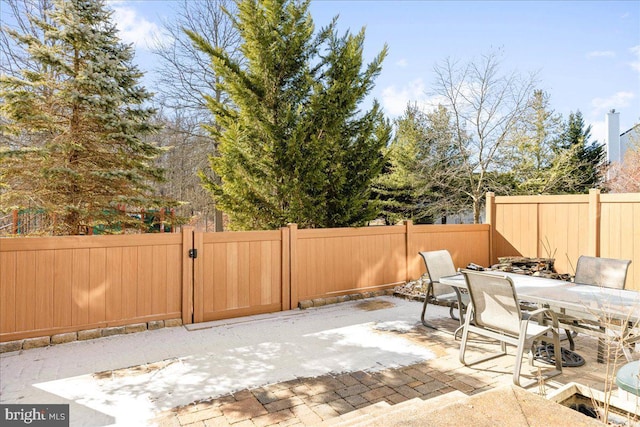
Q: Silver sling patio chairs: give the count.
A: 3